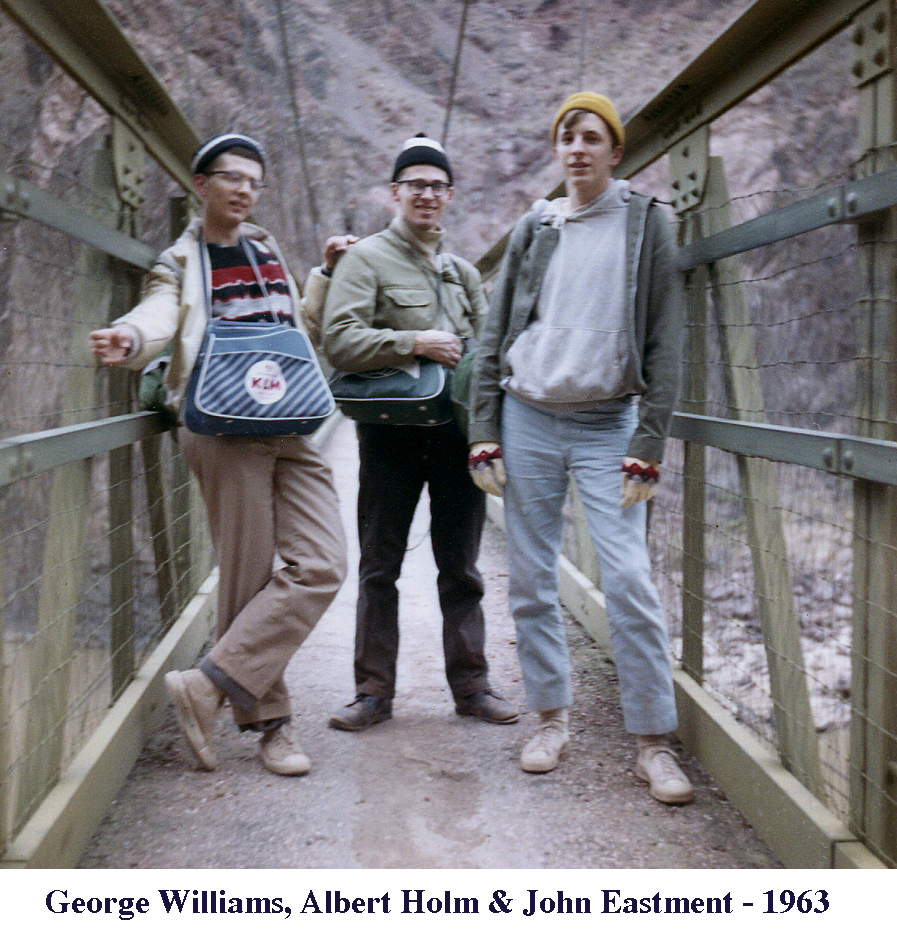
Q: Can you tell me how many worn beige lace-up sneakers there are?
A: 4